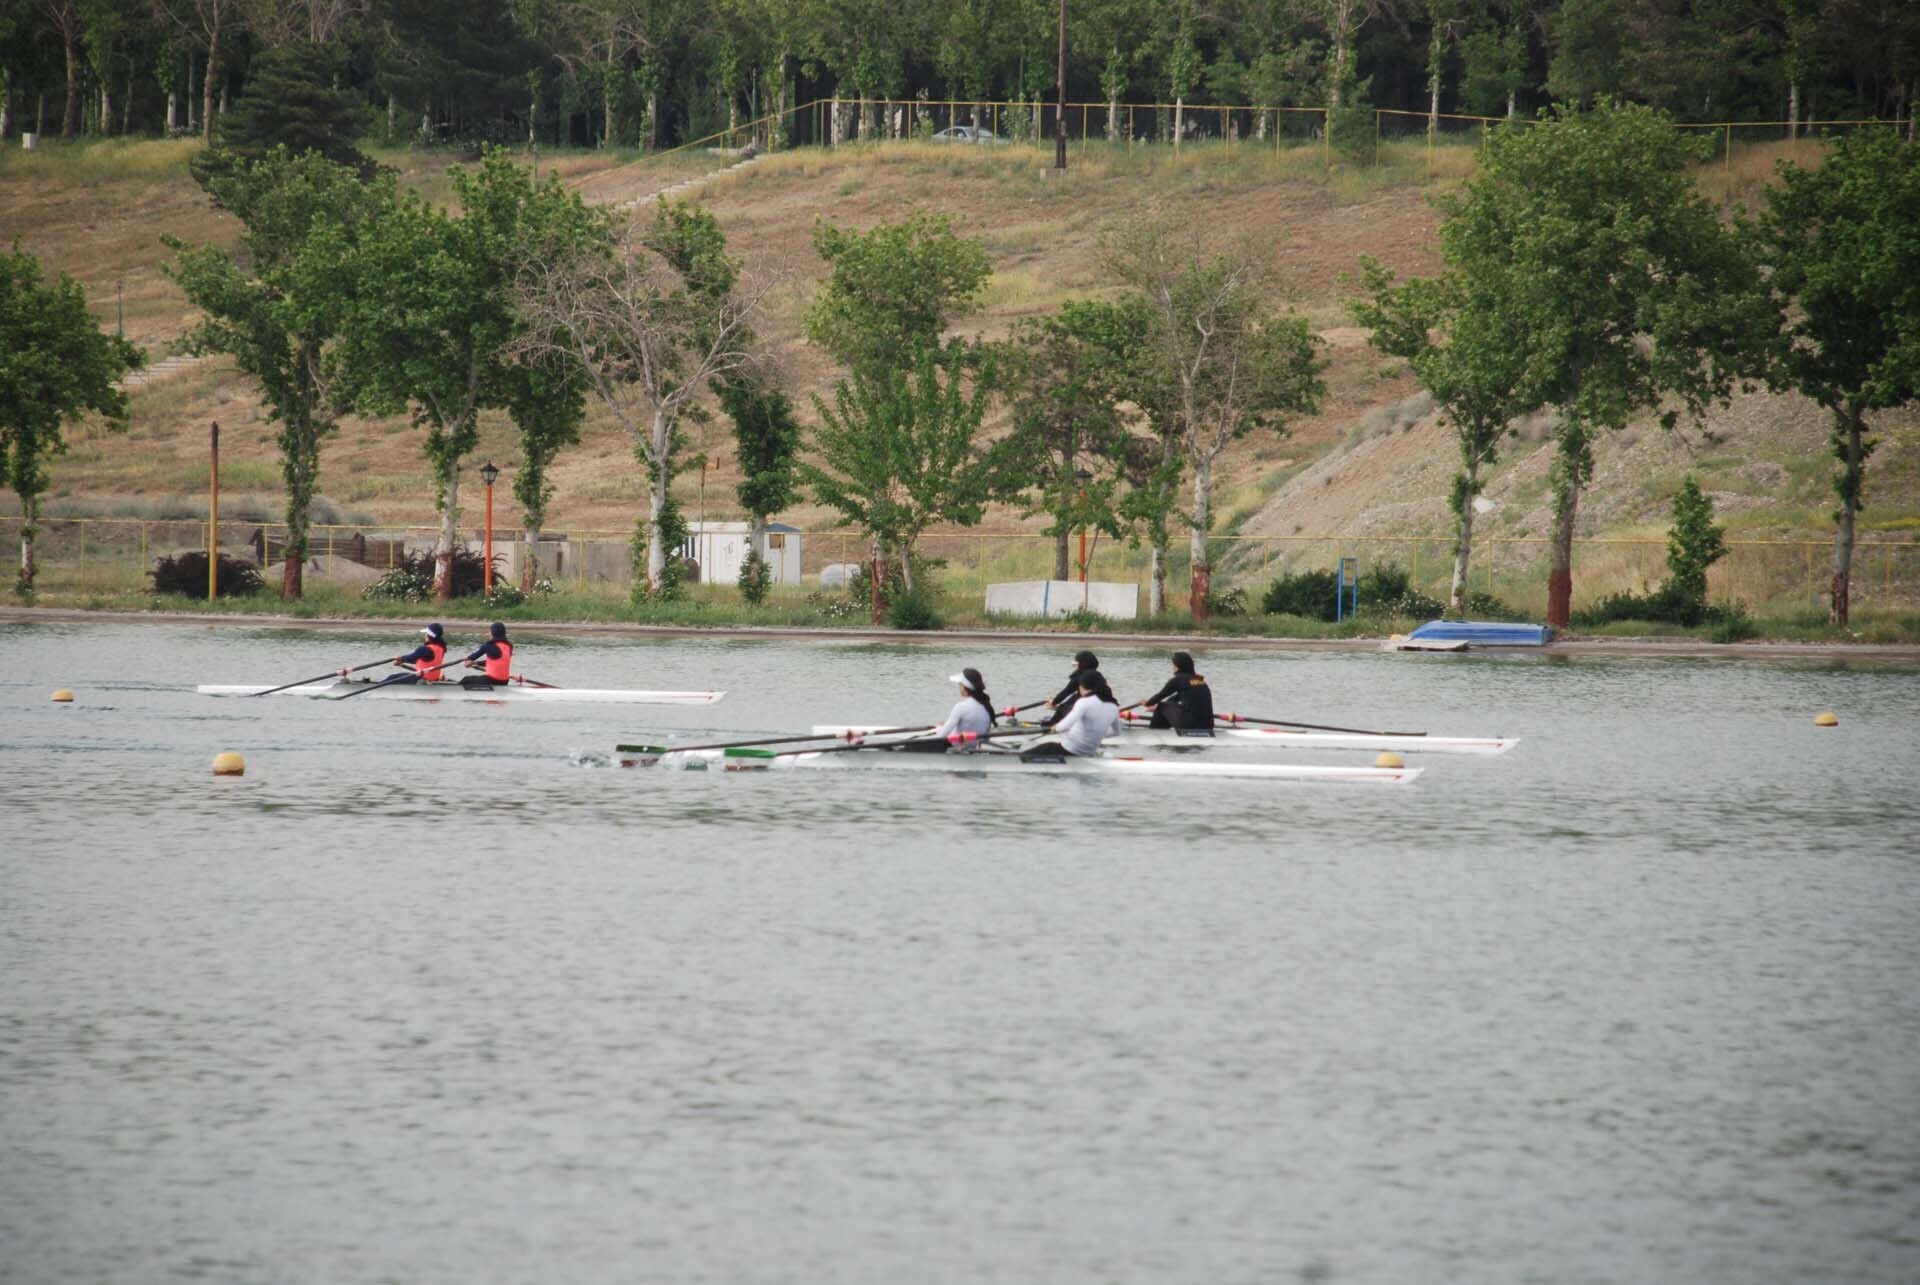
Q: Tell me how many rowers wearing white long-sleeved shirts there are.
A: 2